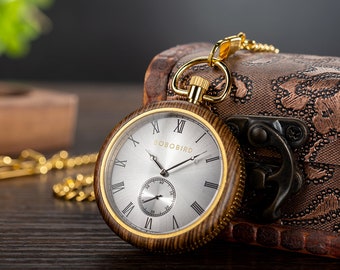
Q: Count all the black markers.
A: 12